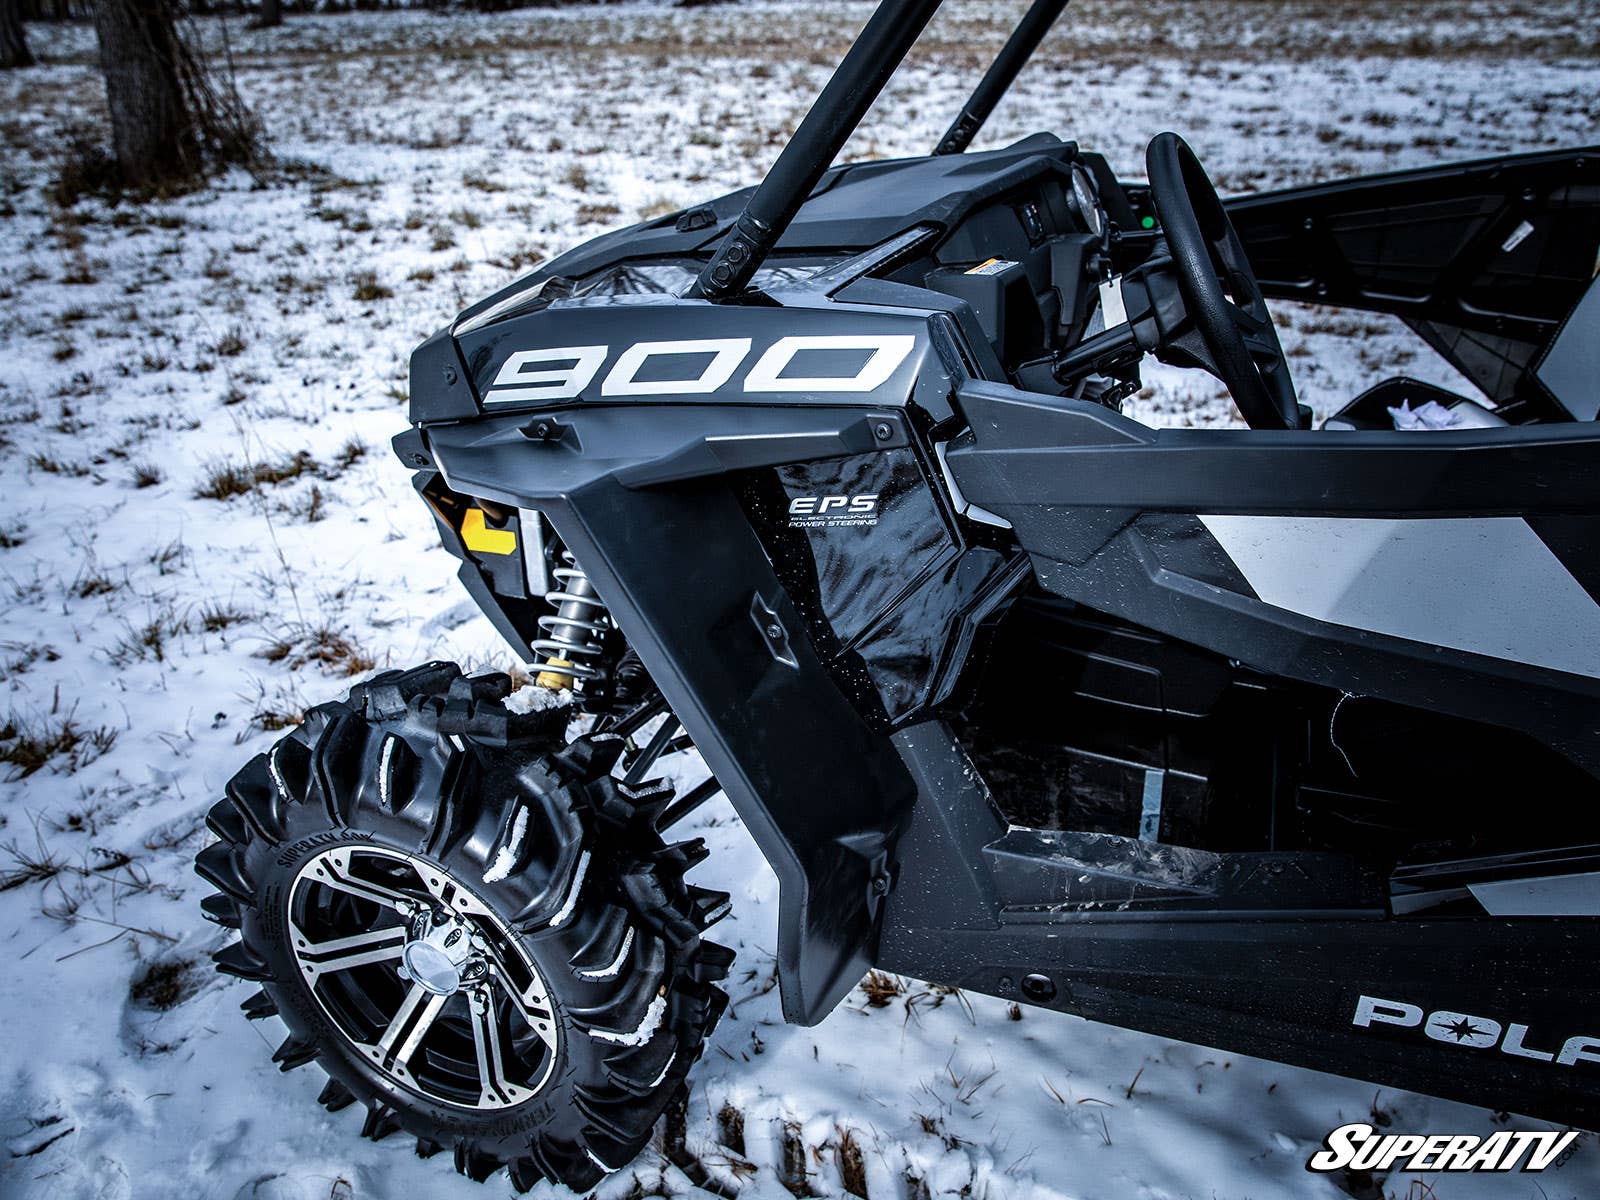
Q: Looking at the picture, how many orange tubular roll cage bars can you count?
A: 0